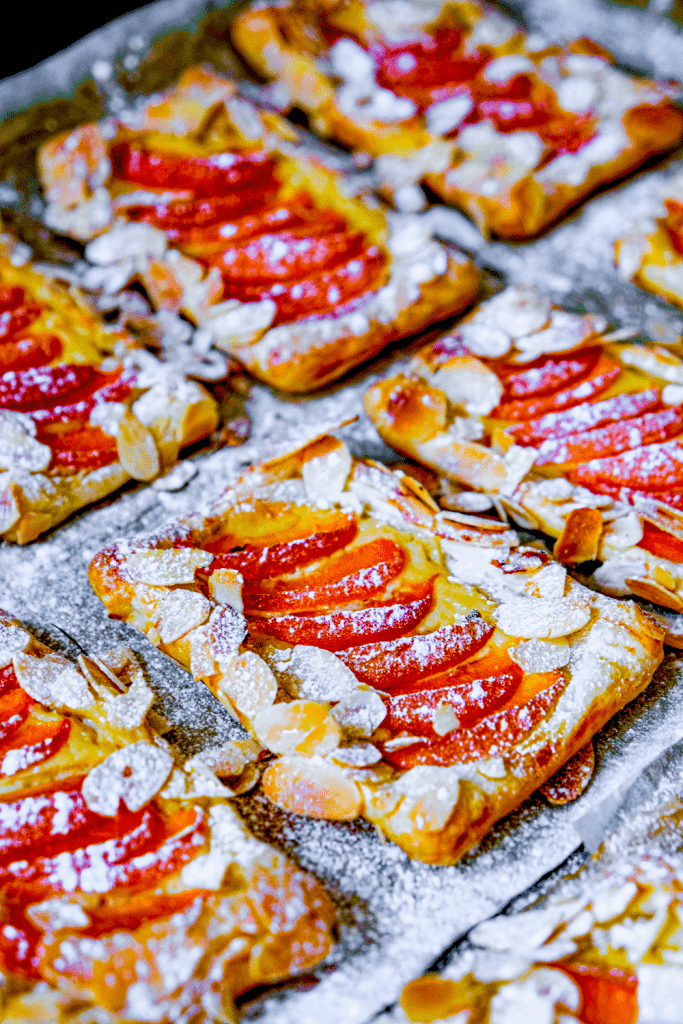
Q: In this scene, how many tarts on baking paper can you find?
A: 8